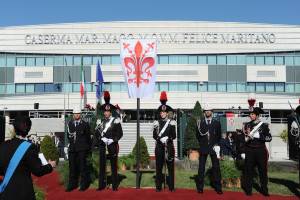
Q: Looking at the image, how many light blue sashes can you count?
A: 1